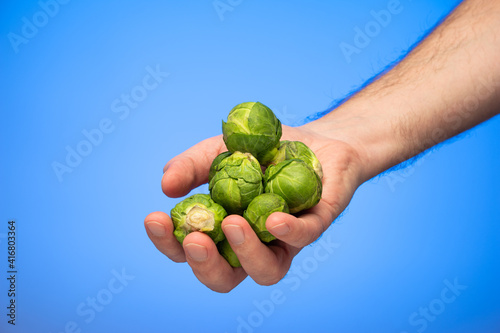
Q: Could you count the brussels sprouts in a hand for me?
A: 7